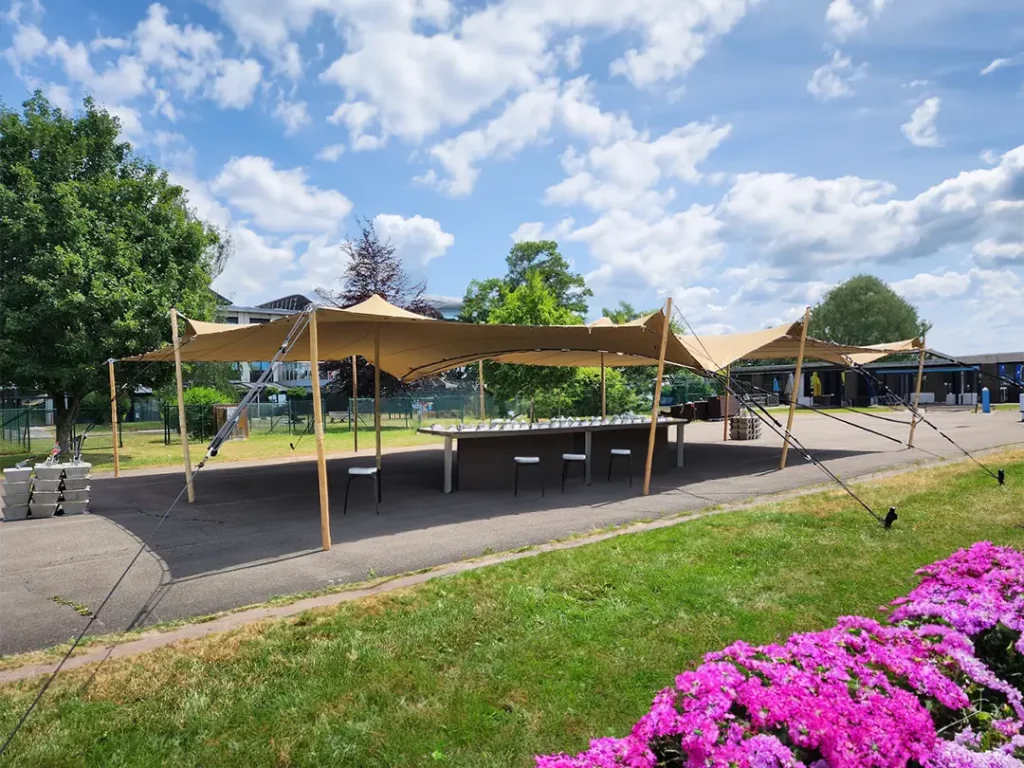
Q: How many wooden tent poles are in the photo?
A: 11